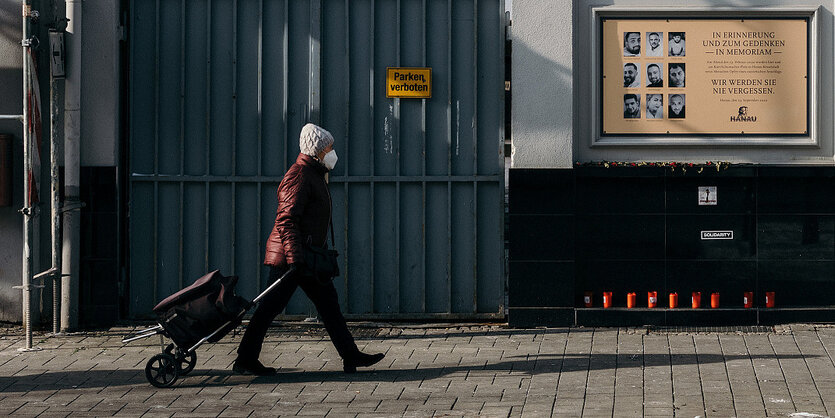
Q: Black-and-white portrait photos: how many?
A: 9